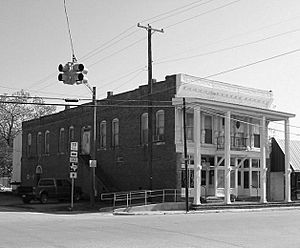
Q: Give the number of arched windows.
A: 9